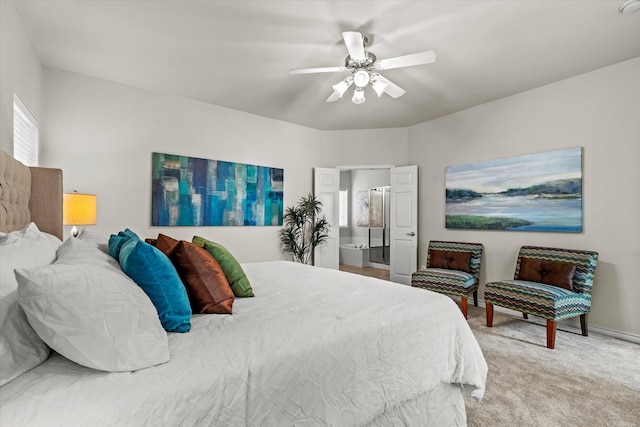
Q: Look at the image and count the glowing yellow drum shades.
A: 1